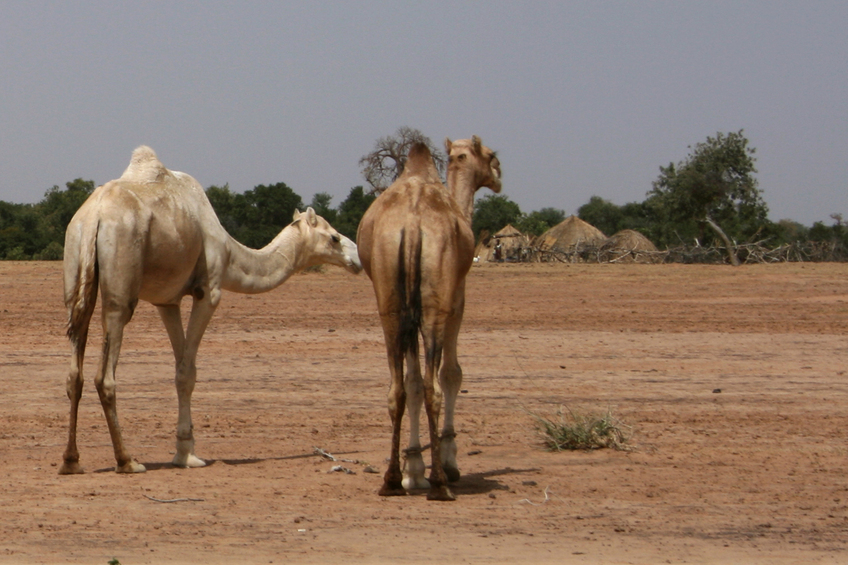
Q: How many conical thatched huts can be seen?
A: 3